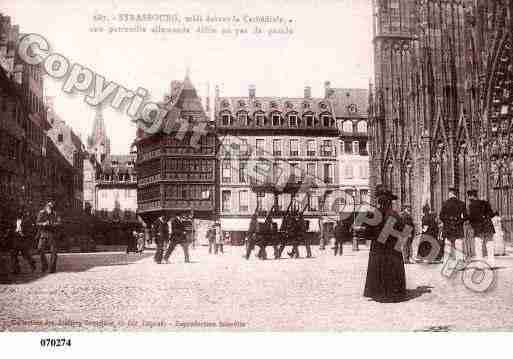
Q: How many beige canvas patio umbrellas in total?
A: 0